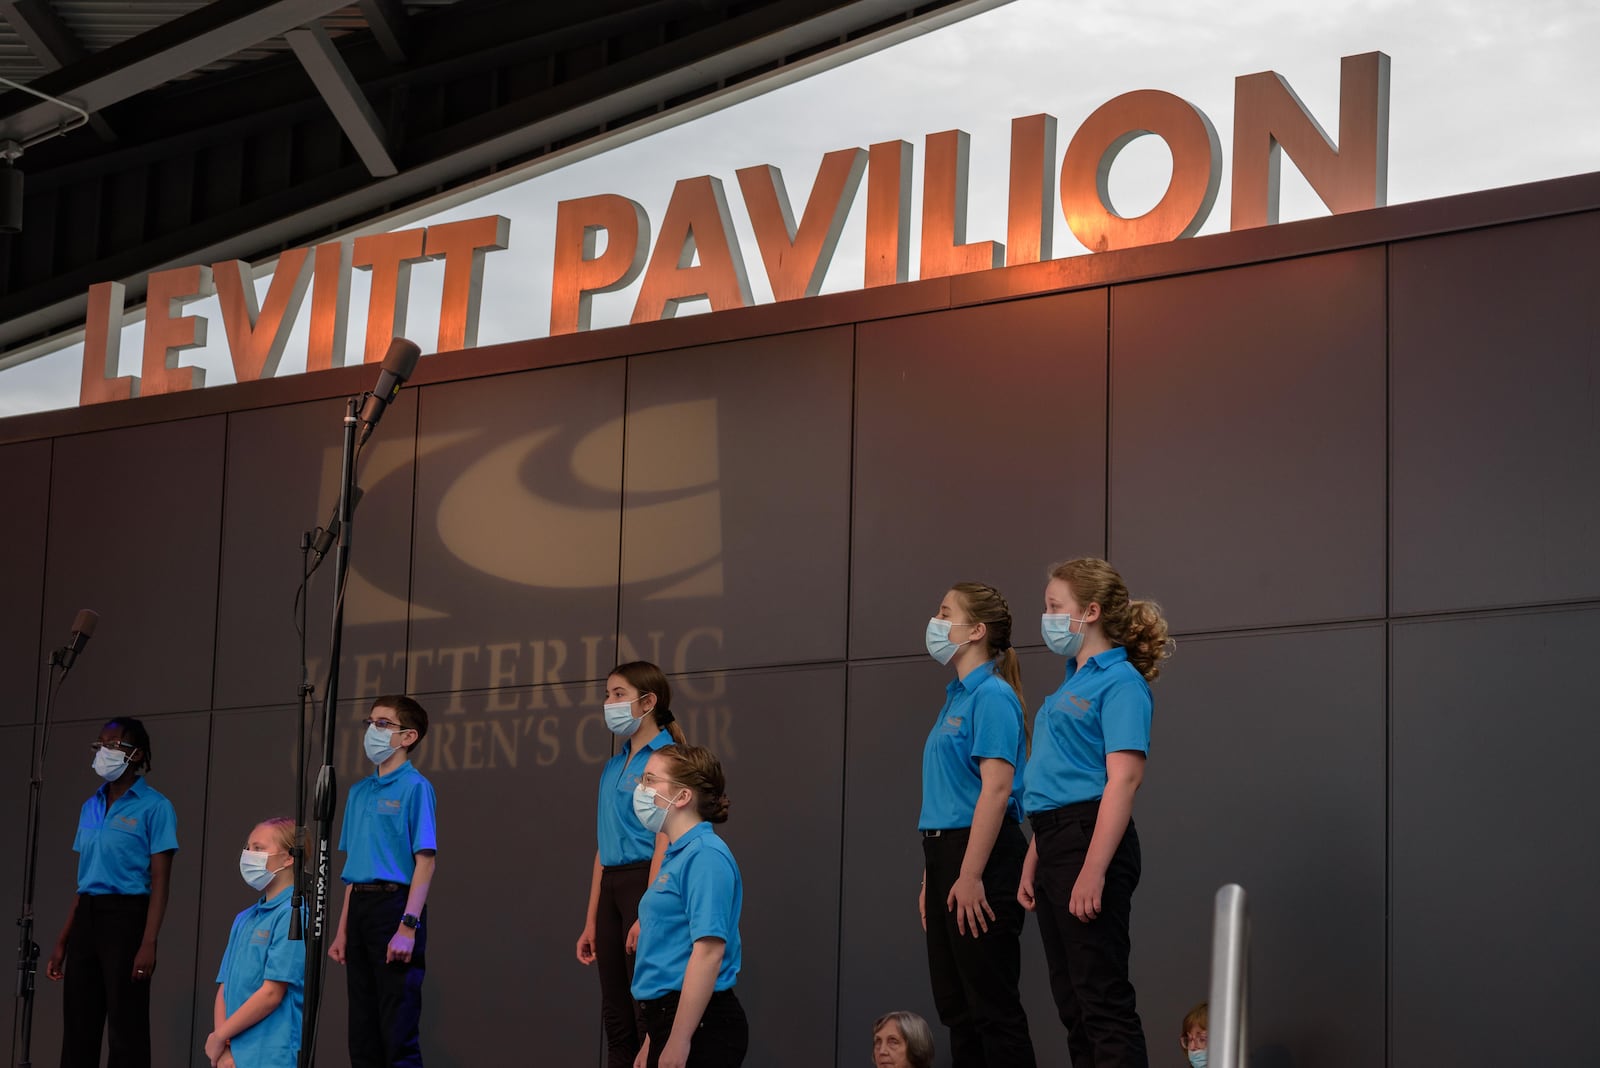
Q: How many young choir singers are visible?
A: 7